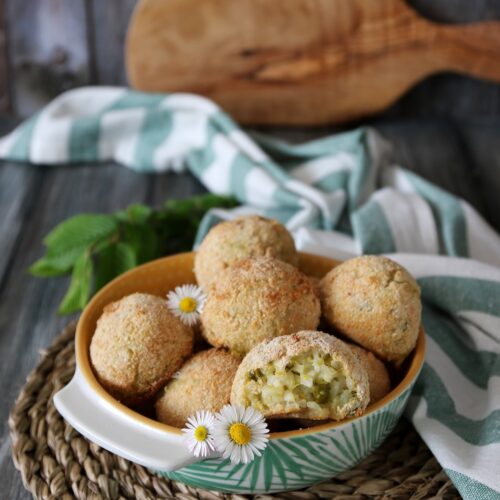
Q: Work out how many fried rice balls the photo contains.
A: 7